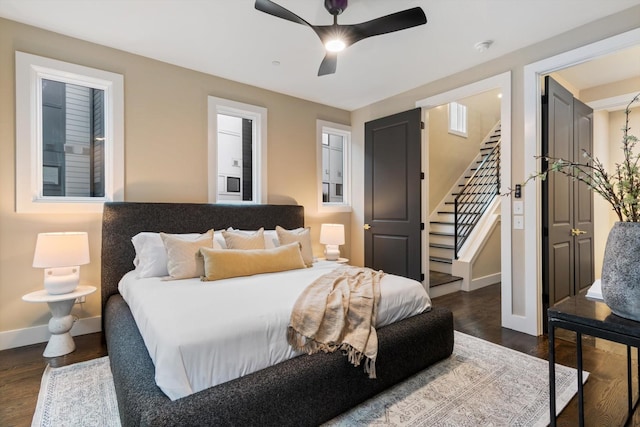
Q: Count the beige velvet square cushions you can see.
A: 3